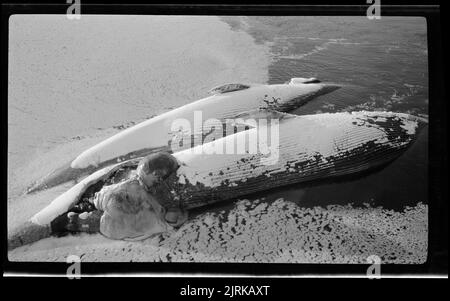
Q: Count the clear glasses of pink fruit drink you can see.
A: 0